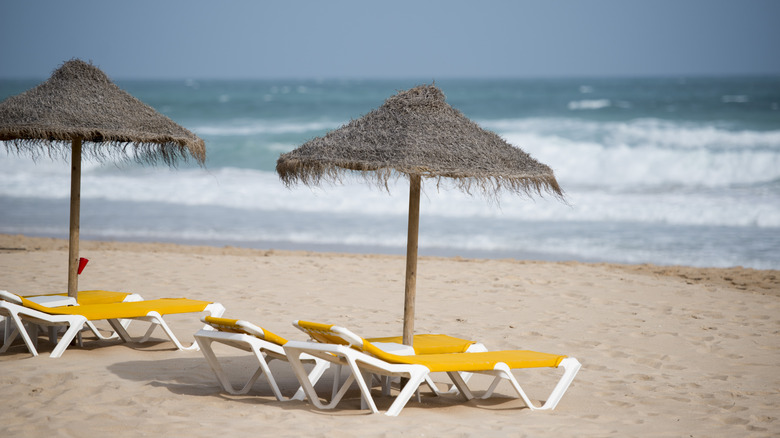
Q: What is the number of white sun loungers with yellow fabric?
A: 4